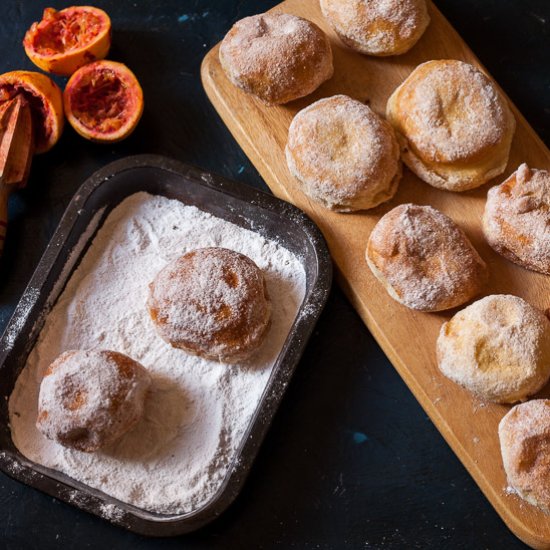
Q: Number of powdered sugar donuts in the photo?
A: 10